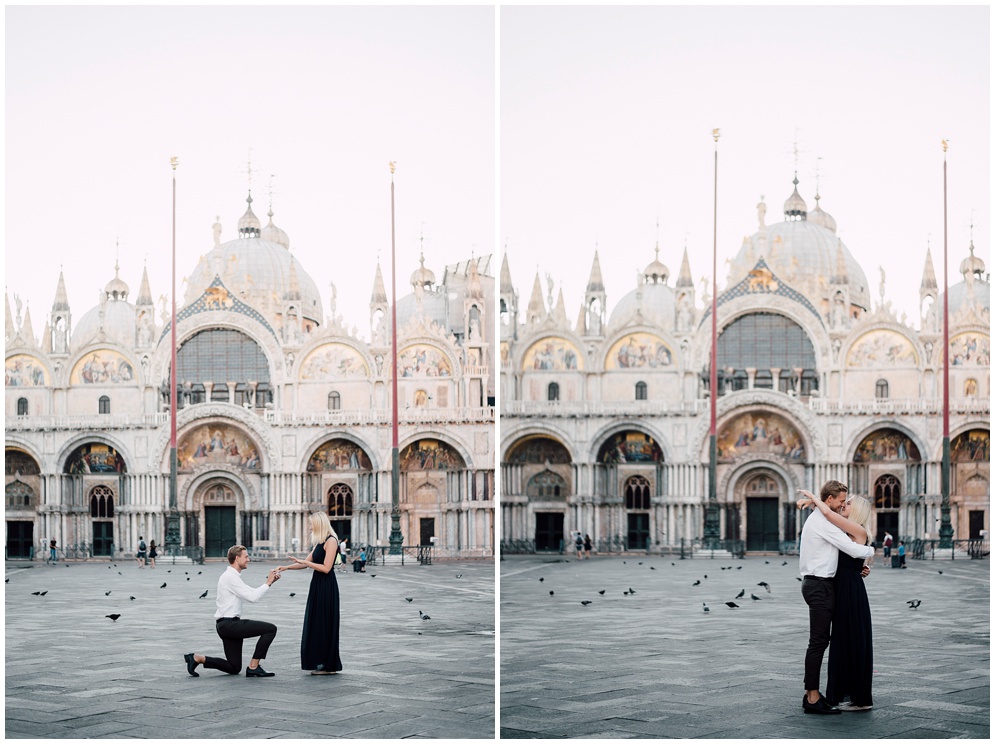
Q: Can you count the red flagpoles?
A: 4